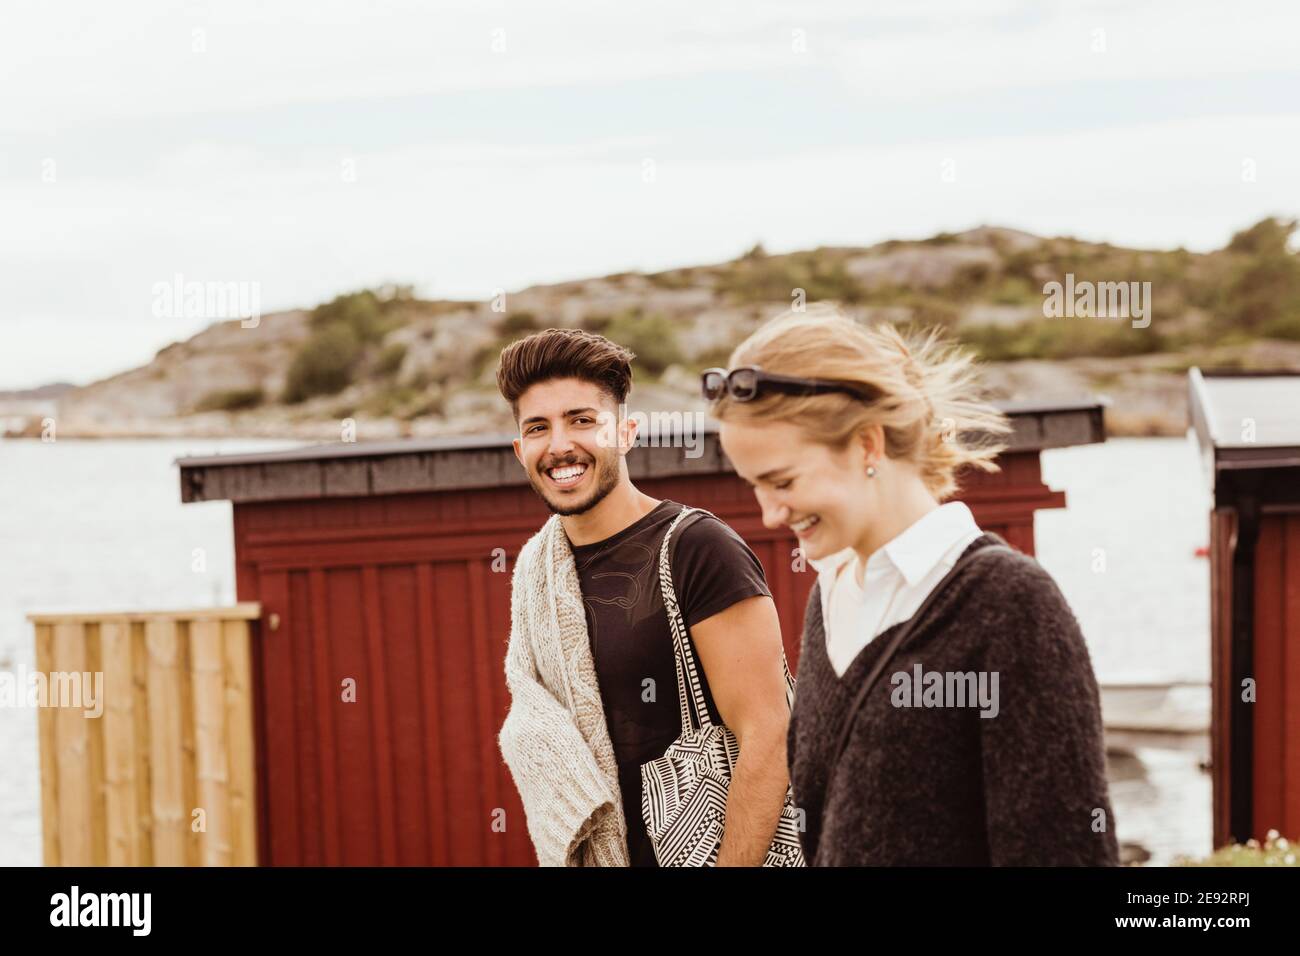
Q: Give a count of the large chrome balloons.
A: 0